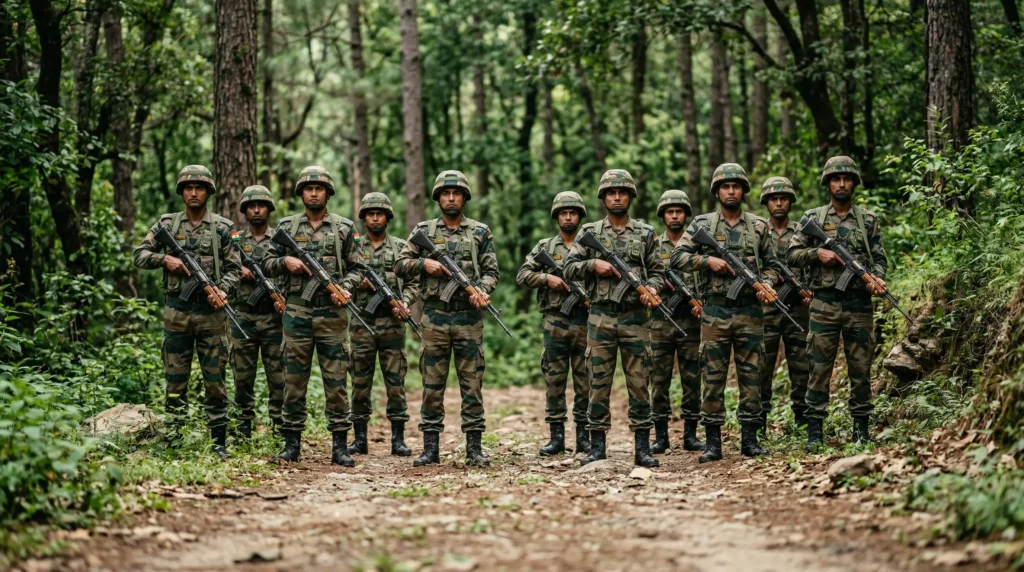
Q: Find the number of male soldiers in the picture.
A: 11